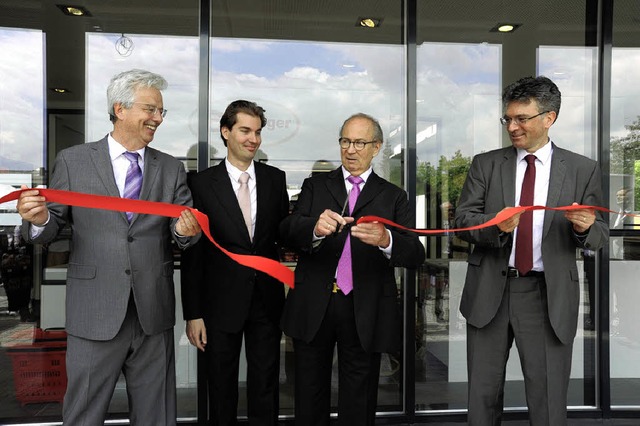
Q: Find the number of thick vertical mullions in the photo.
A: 3